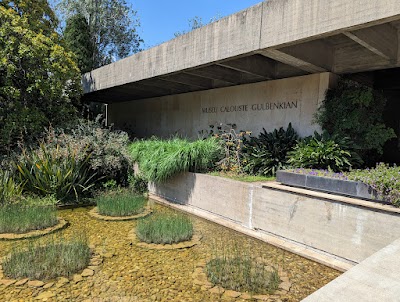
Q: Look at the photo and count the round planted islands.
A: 5